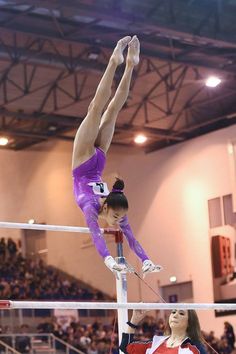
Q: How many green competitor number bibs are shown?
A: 0